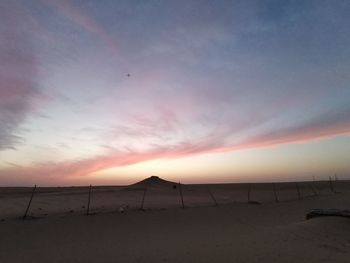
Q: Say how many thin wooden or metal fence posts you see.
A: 11